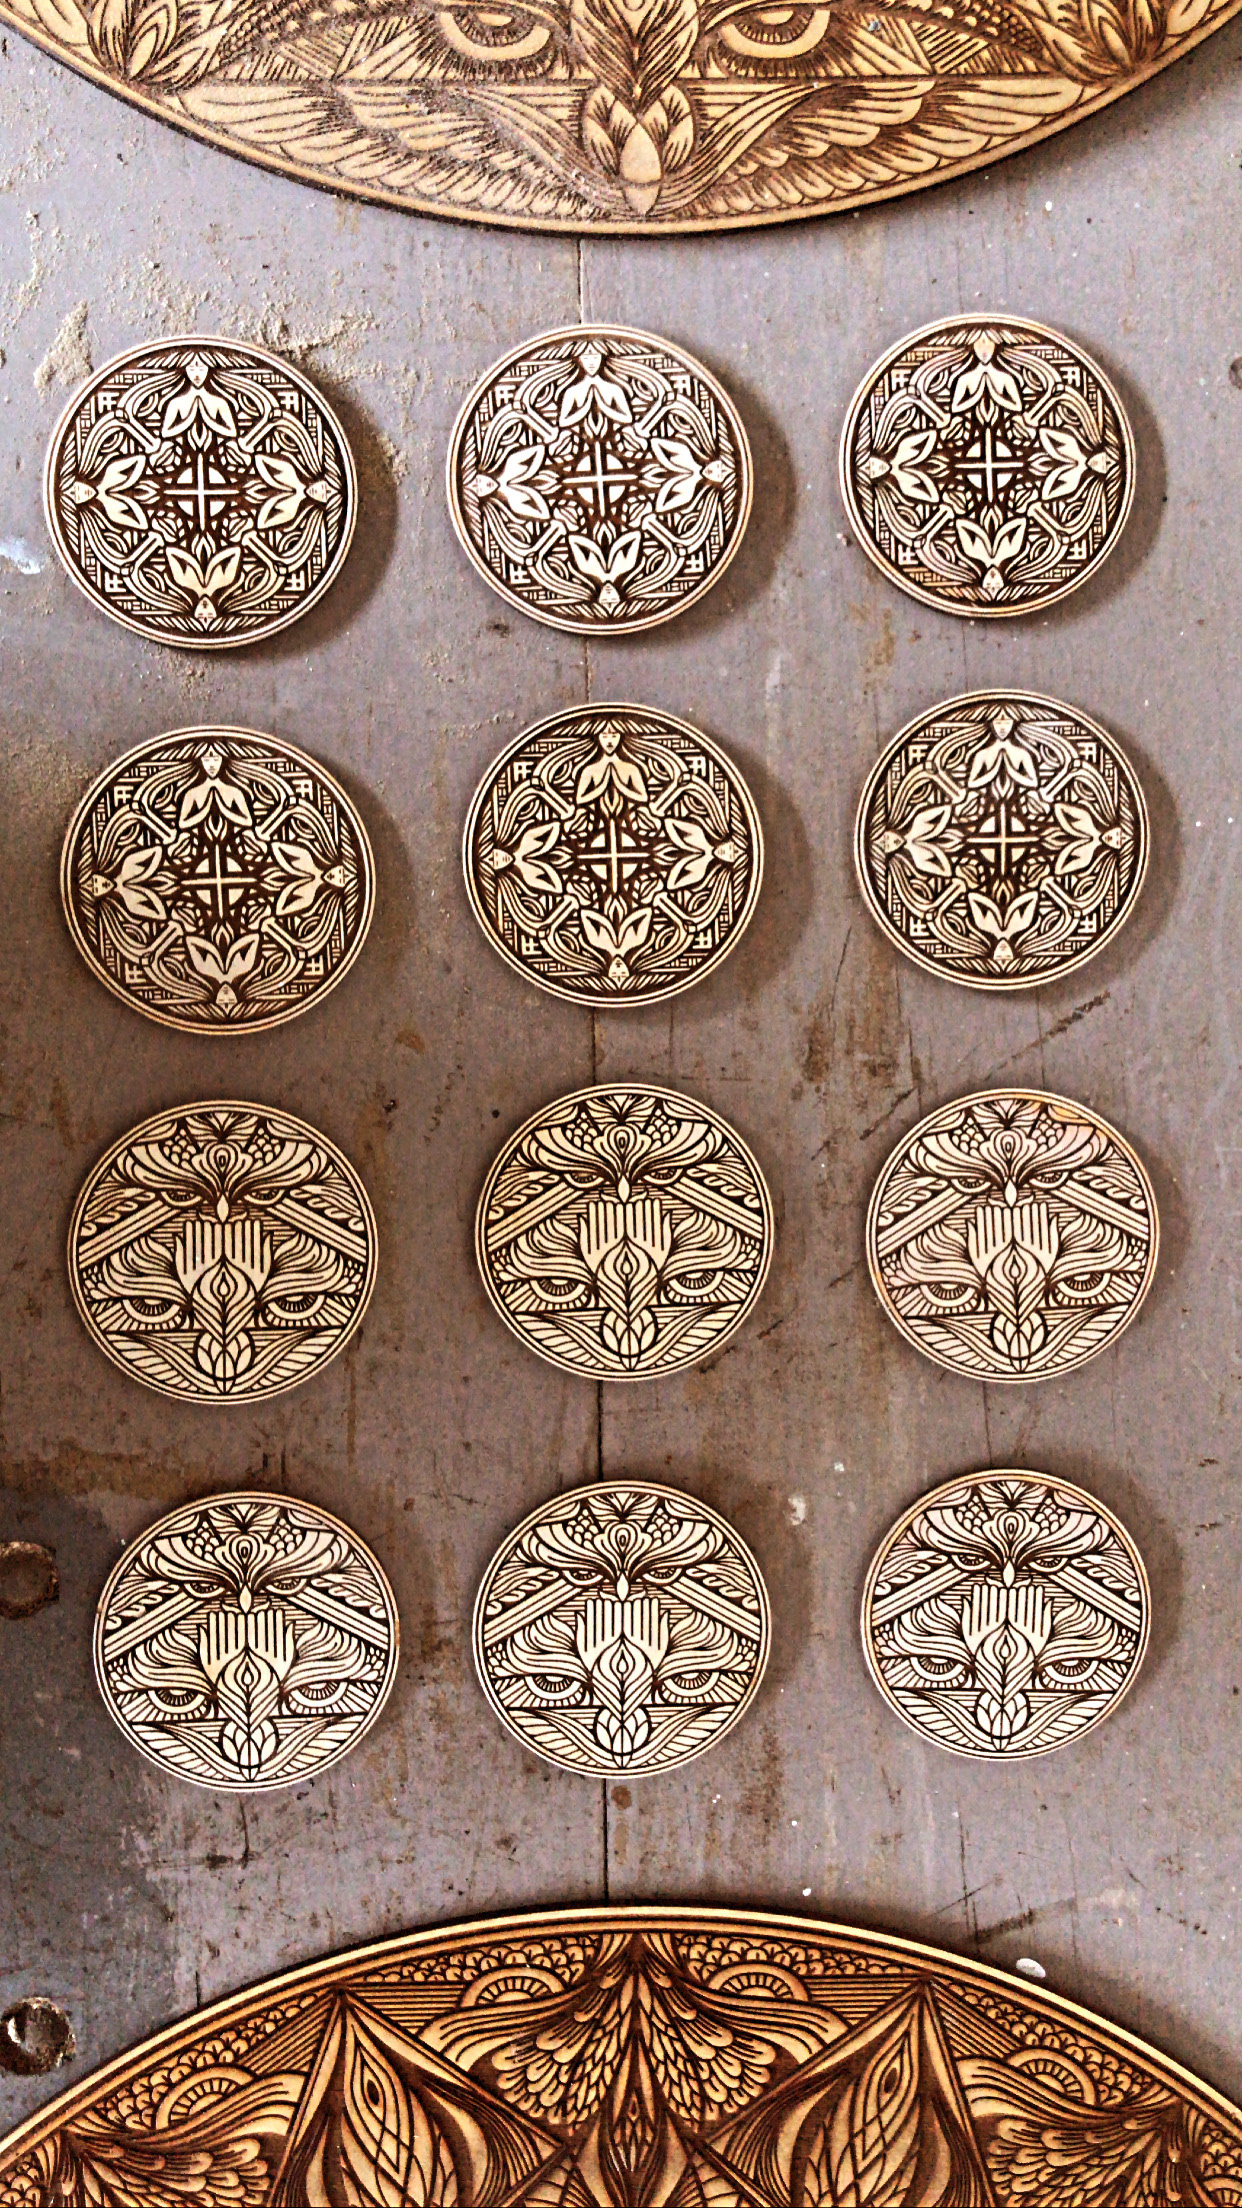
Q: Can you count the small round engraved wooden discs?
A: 12